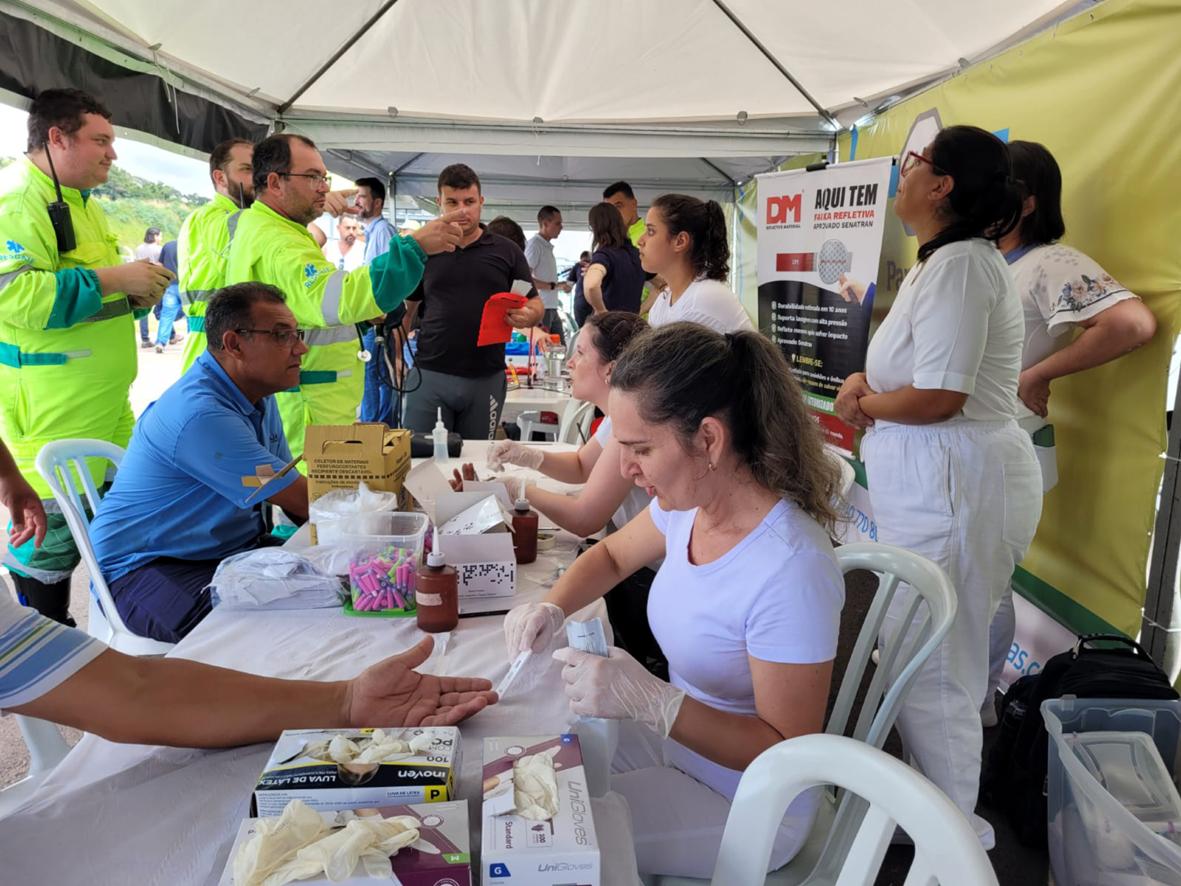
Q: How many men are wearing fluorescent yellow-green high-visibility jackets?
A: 3